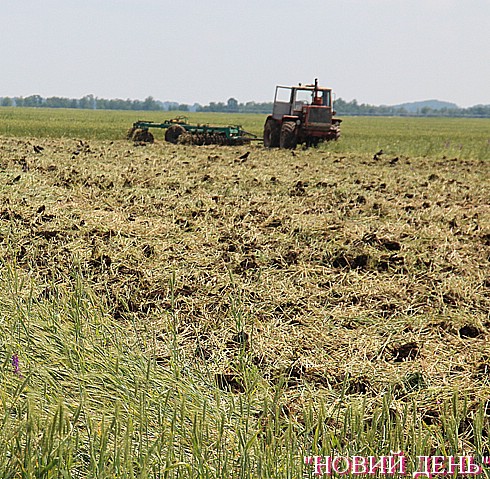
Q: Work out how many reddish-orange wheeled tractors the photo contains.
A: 1